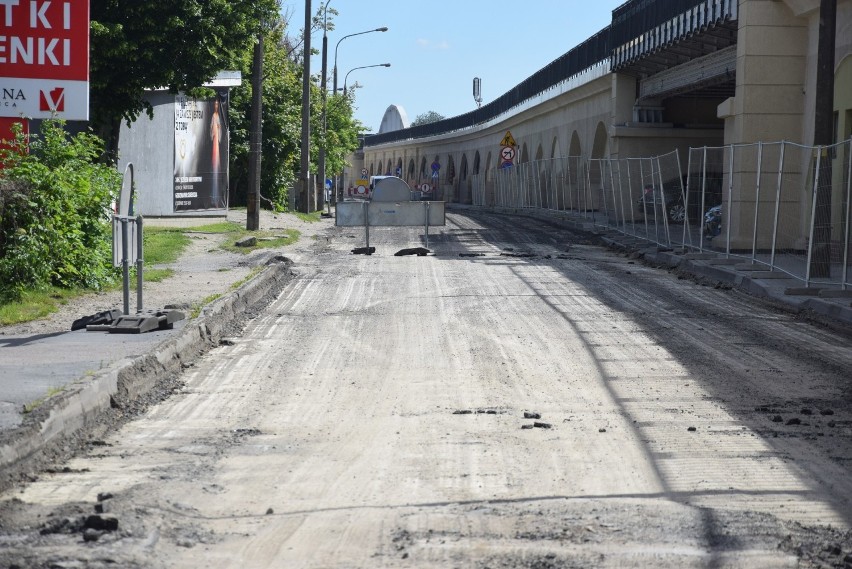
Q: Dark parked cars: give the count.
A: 2